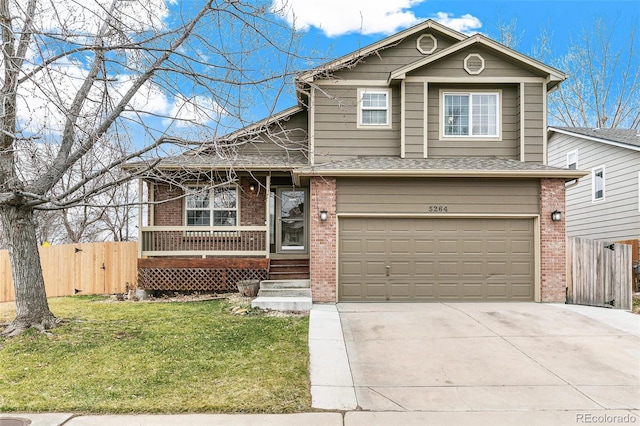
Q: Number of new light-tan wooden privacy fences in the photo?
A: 1